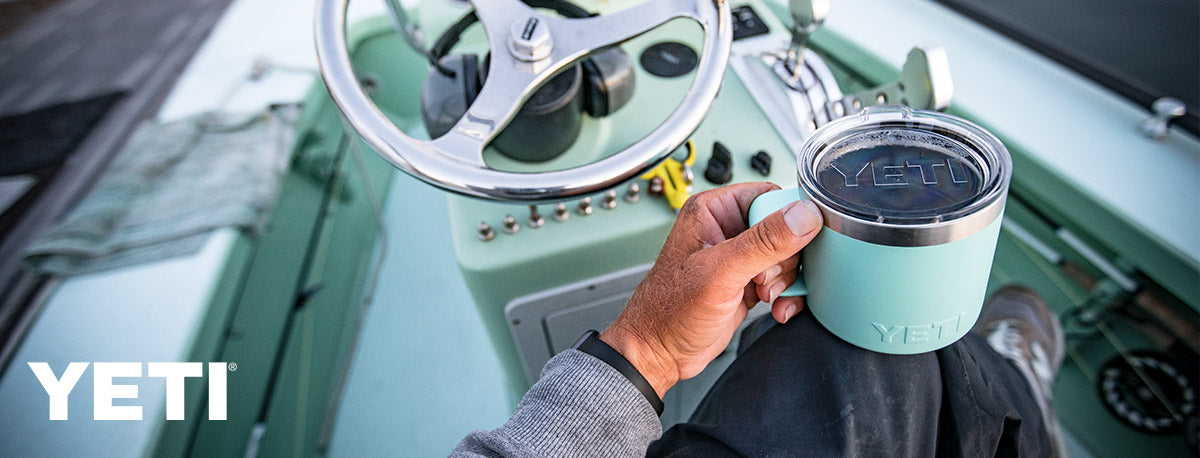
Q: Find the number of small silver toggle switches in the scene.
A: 7